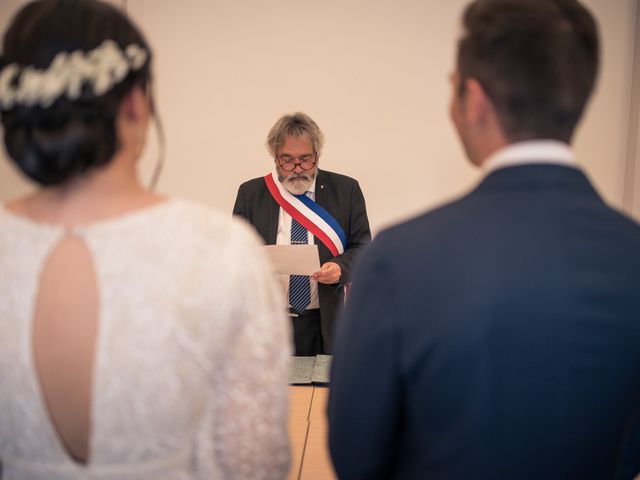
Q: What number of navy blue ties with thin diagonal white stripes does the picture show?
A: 1